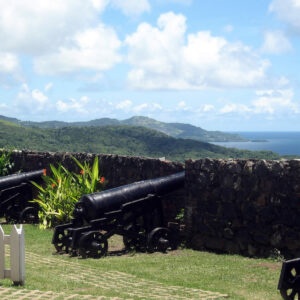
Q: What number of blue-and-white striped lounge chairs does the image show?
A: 0